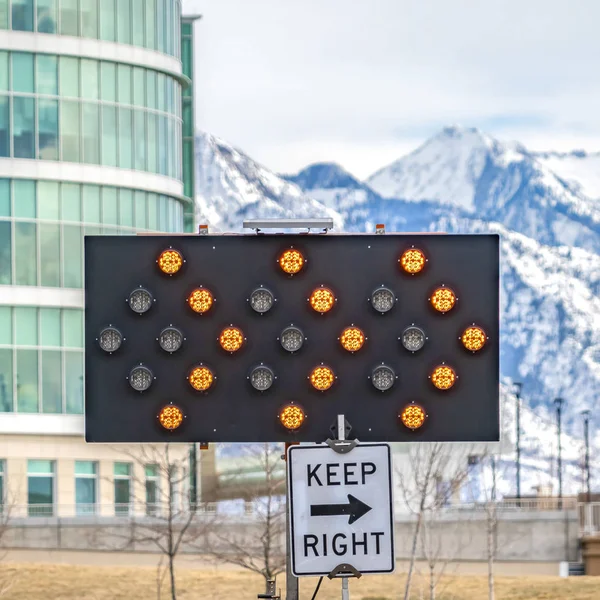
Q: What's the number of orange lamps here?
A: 15